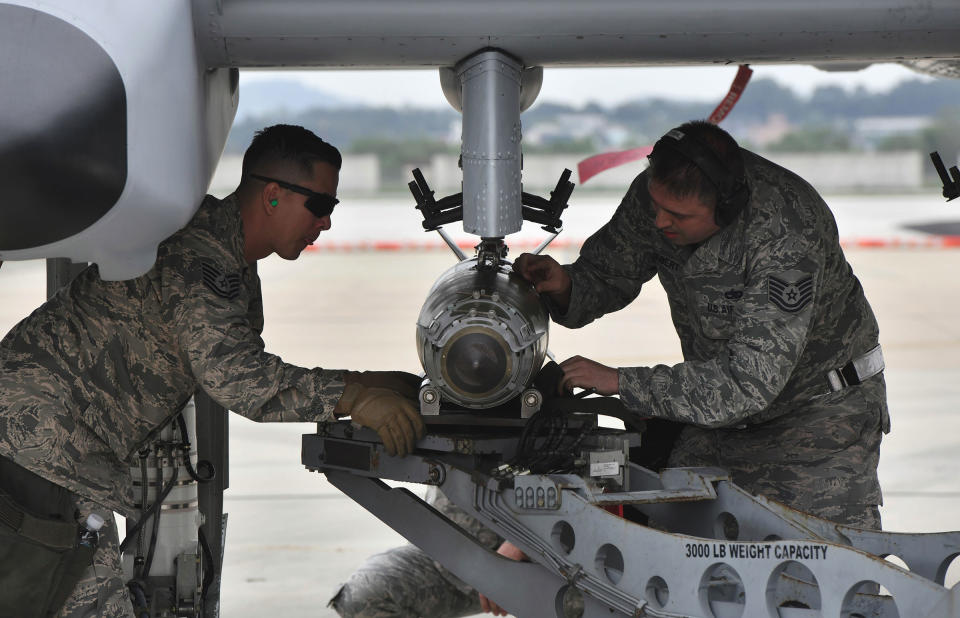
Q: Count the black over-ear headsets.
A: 1